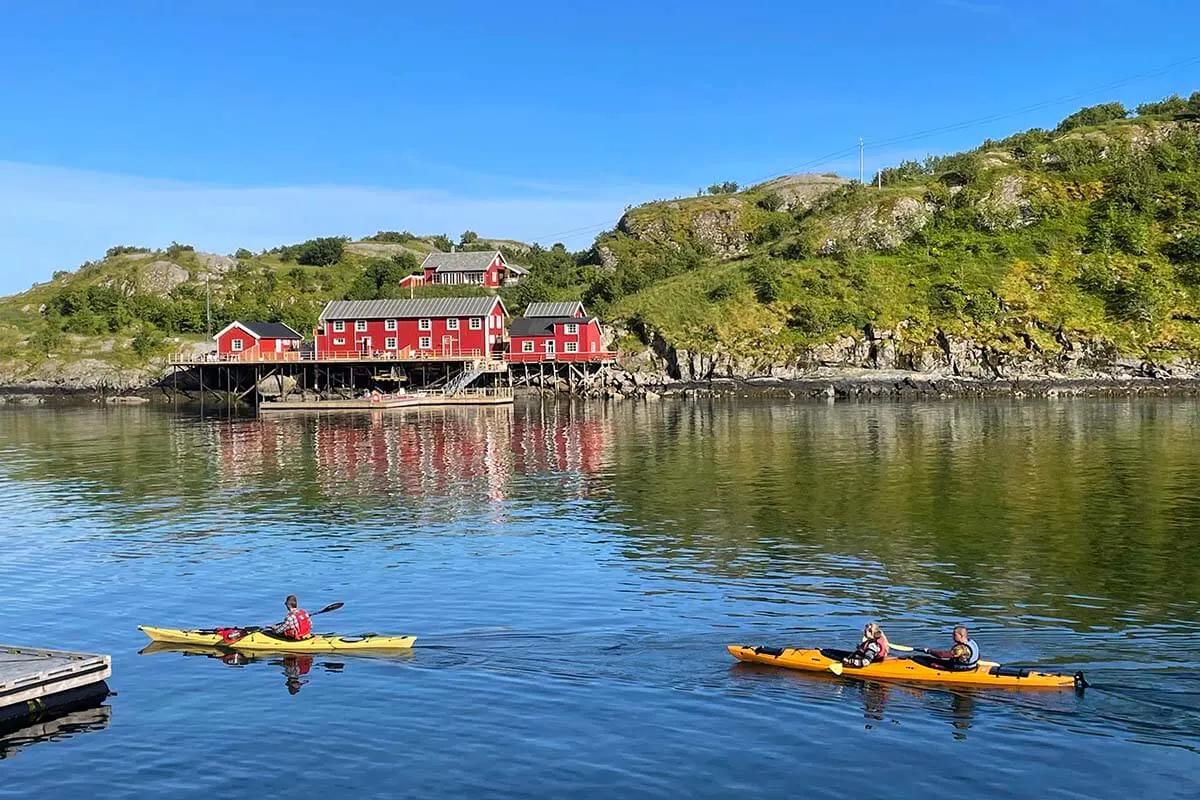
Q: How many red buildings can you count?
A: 5